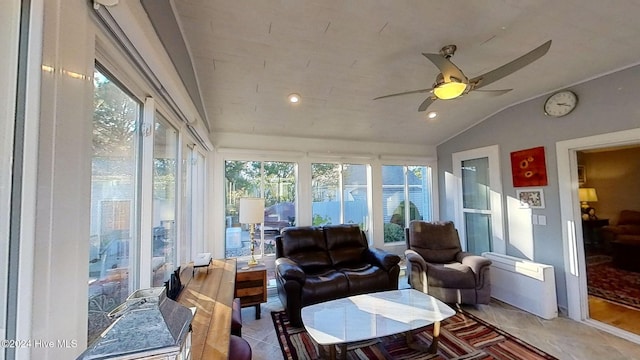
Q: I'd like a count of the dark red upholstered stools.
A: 2